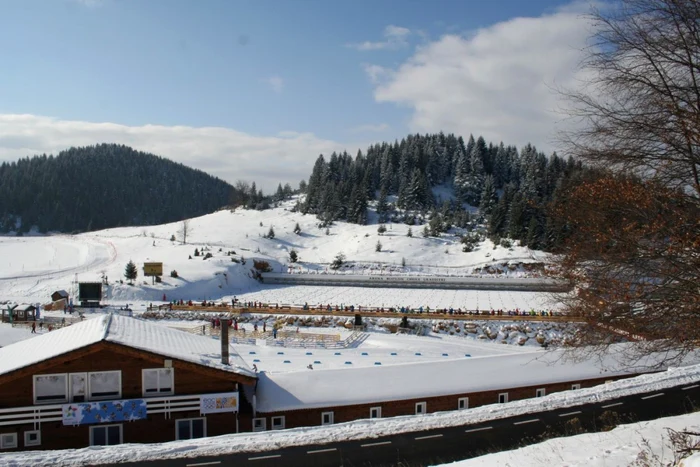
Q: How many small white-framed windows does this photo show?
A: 11